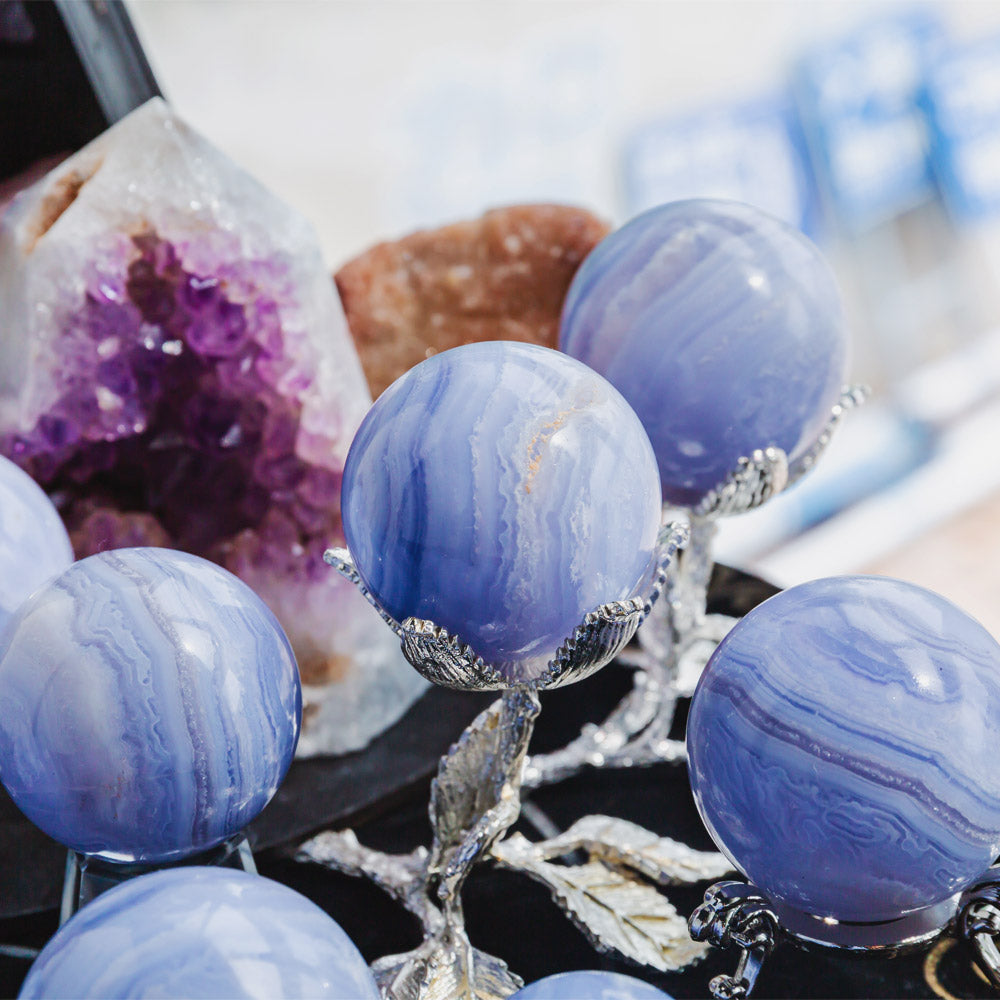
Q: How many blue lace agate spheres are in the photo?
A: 7